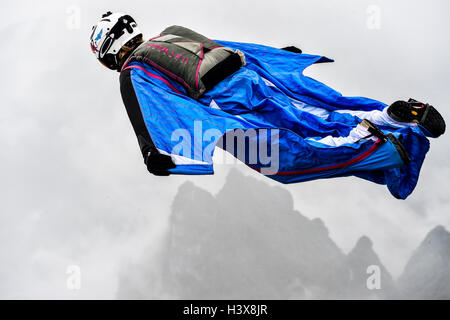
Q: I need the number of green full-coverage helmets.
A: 0